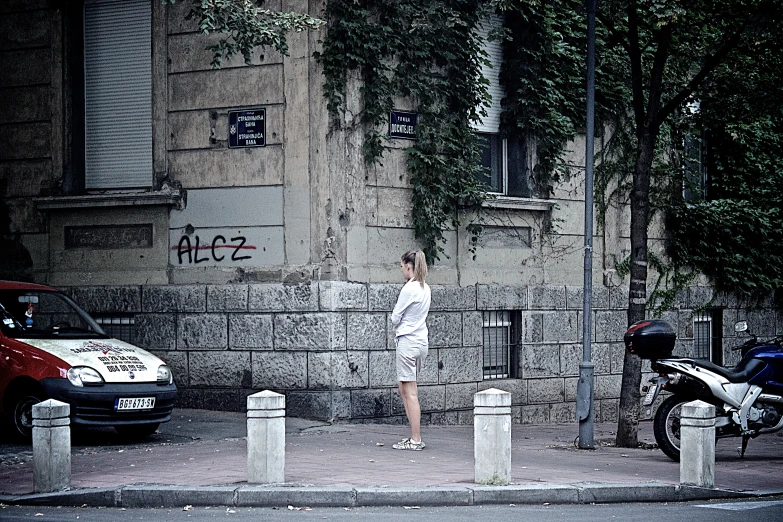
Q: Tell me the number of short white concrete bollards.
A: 4